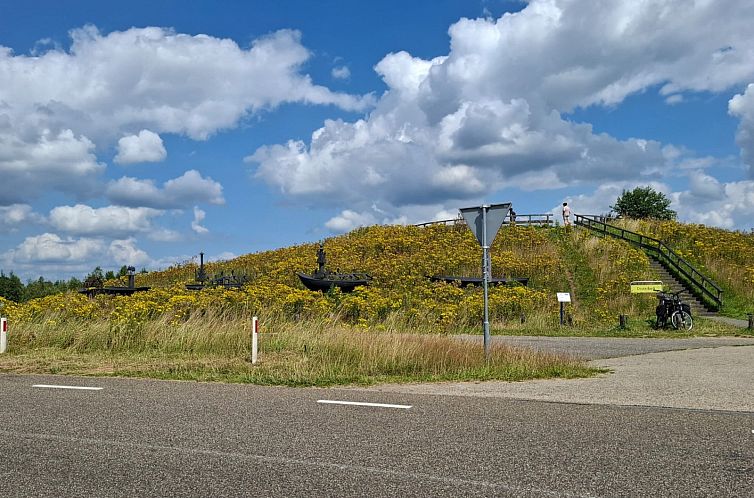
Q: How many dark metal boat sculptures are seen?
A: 4